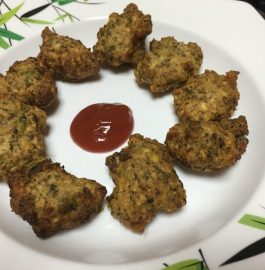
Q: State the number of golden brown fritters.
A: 9